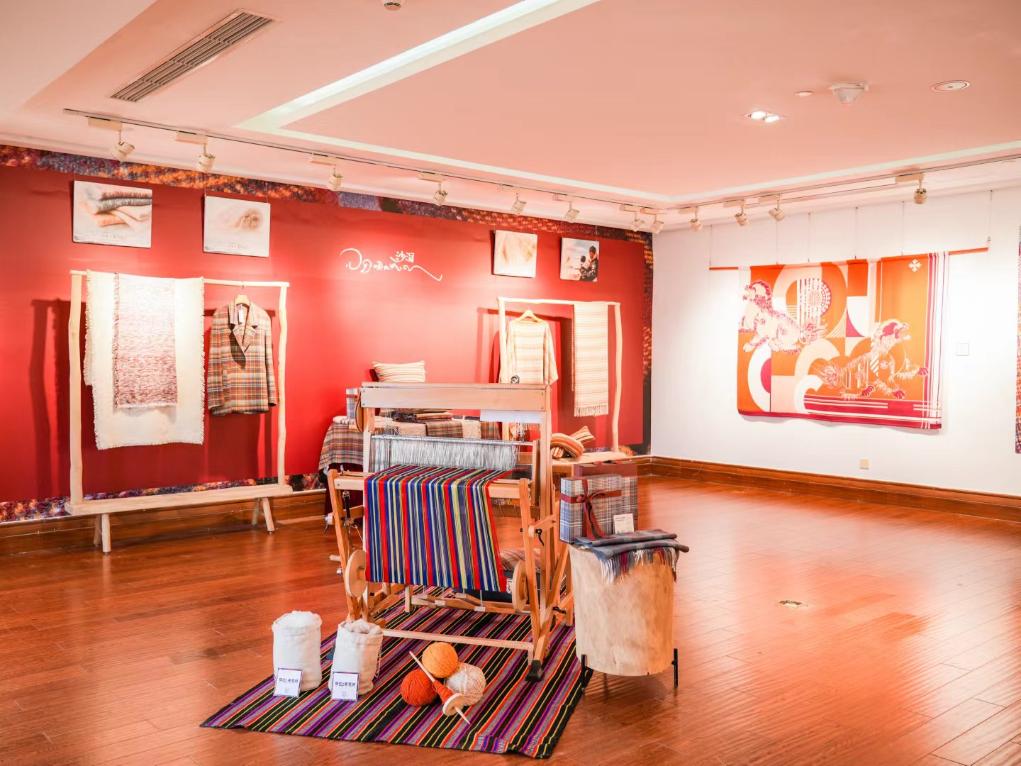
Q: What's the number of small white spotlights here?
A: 12